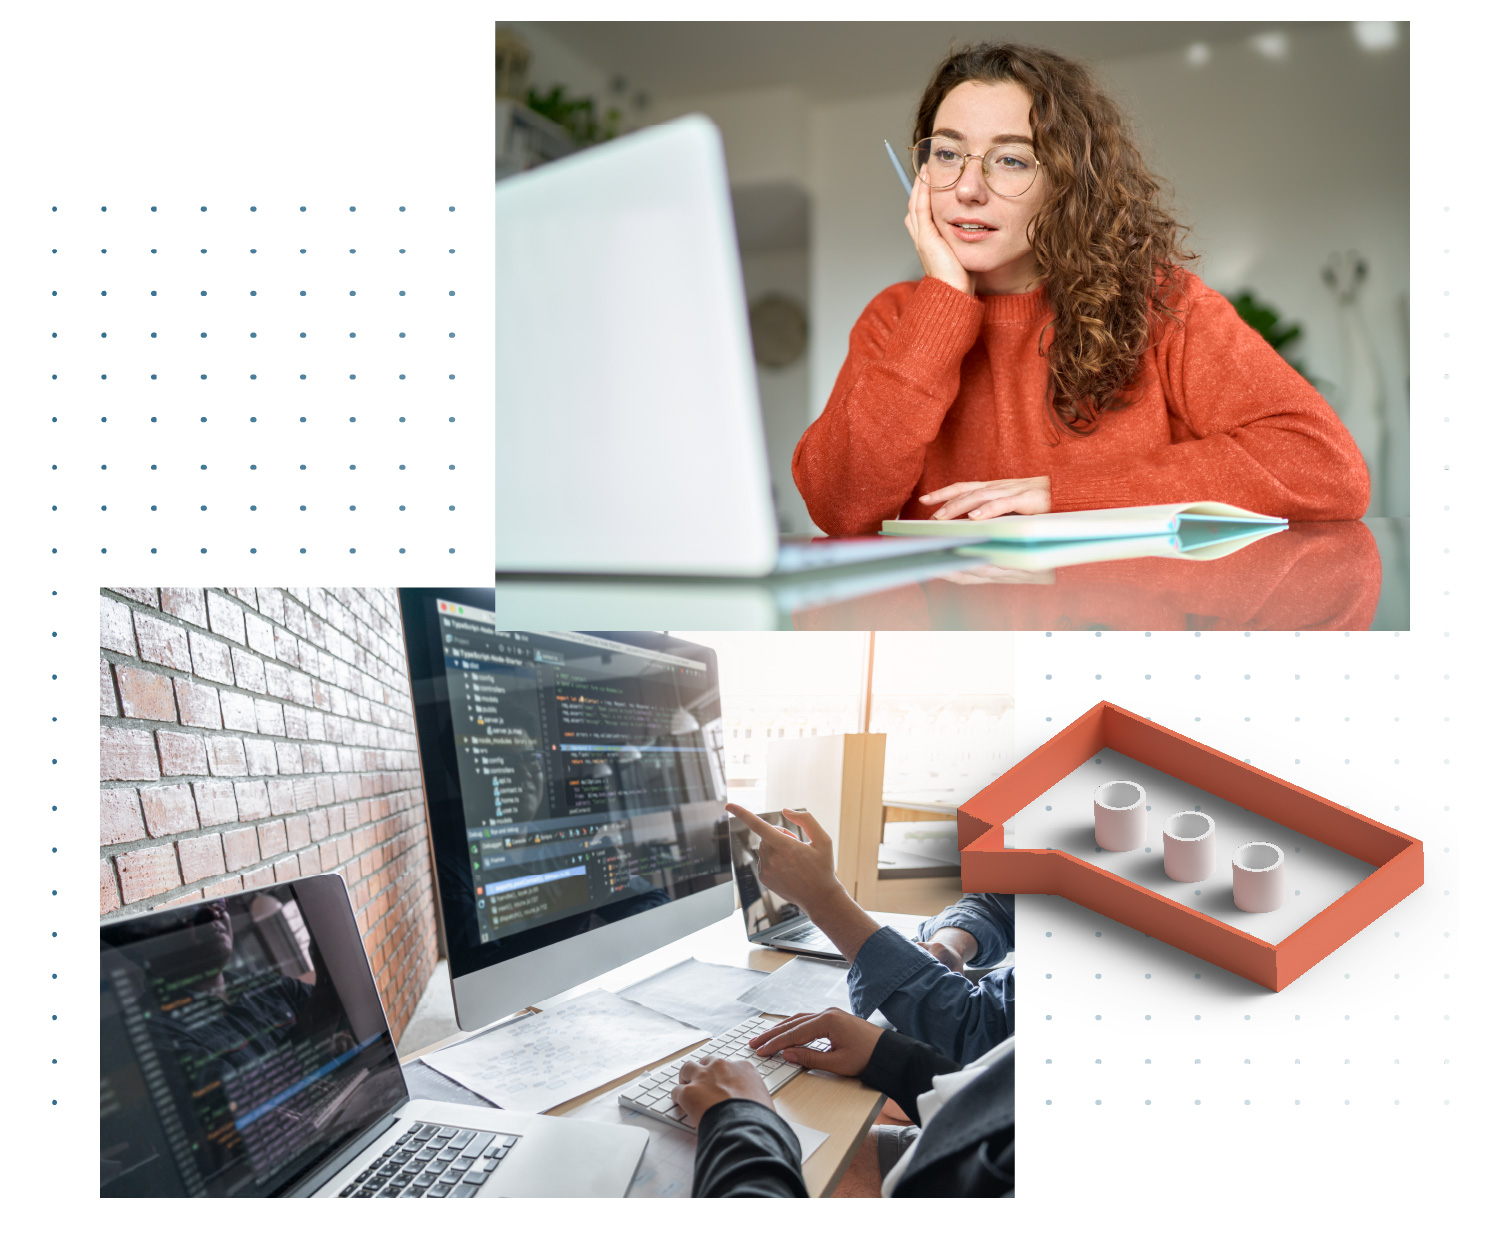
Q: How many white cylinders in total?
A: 3